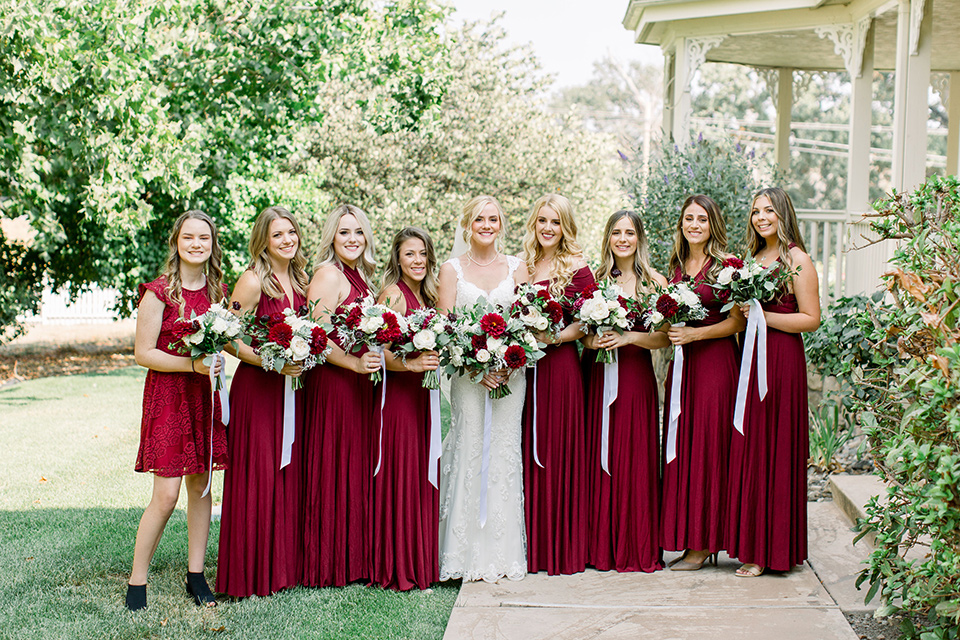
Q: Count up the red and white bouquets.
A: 9